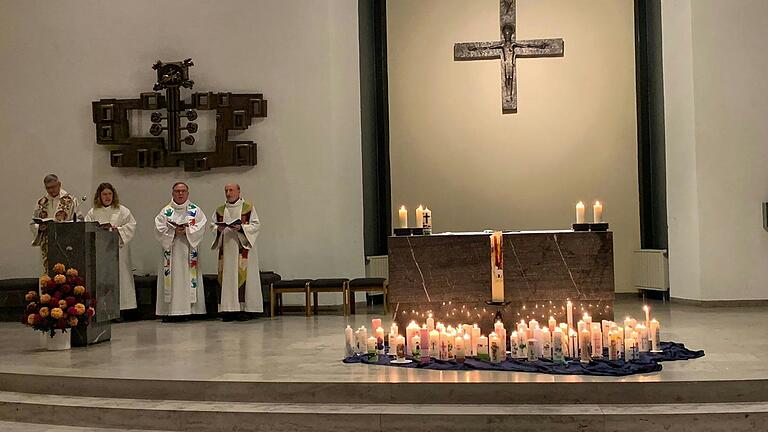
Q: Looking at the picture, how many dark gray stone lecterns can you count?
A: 1